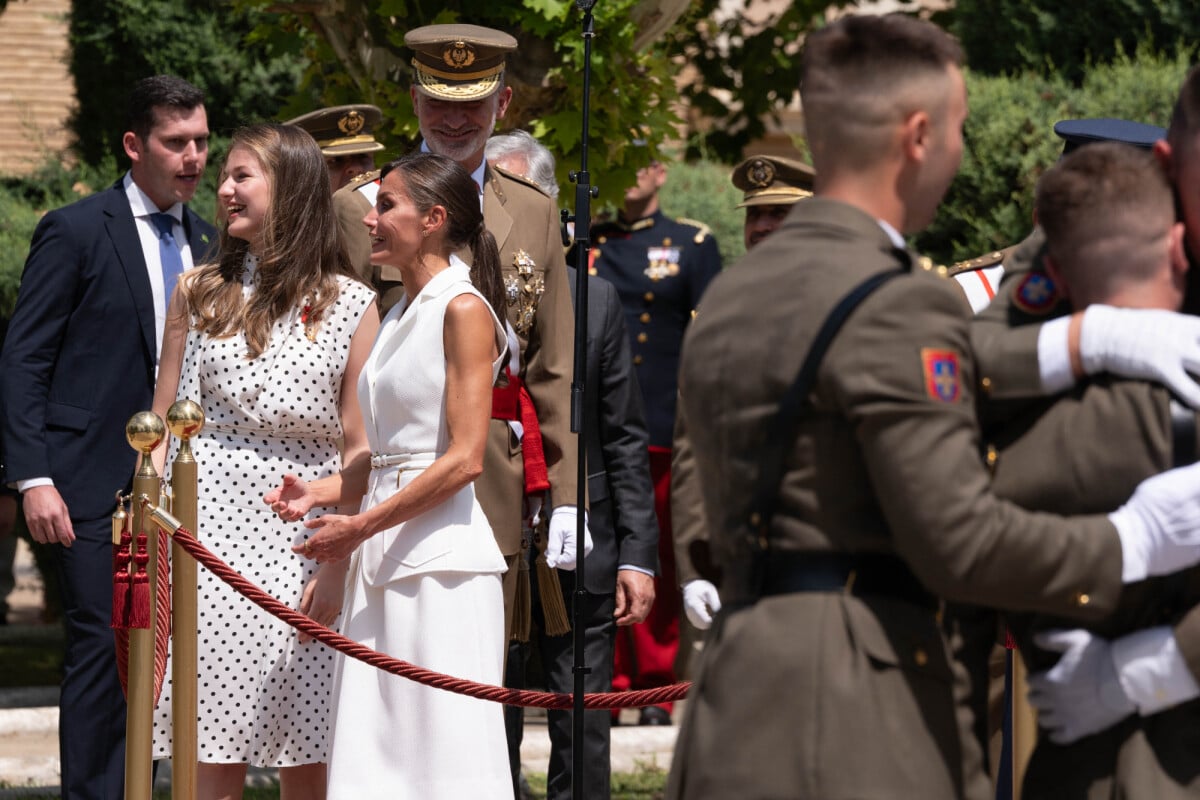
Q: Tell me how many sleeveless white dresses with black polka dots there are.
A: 1